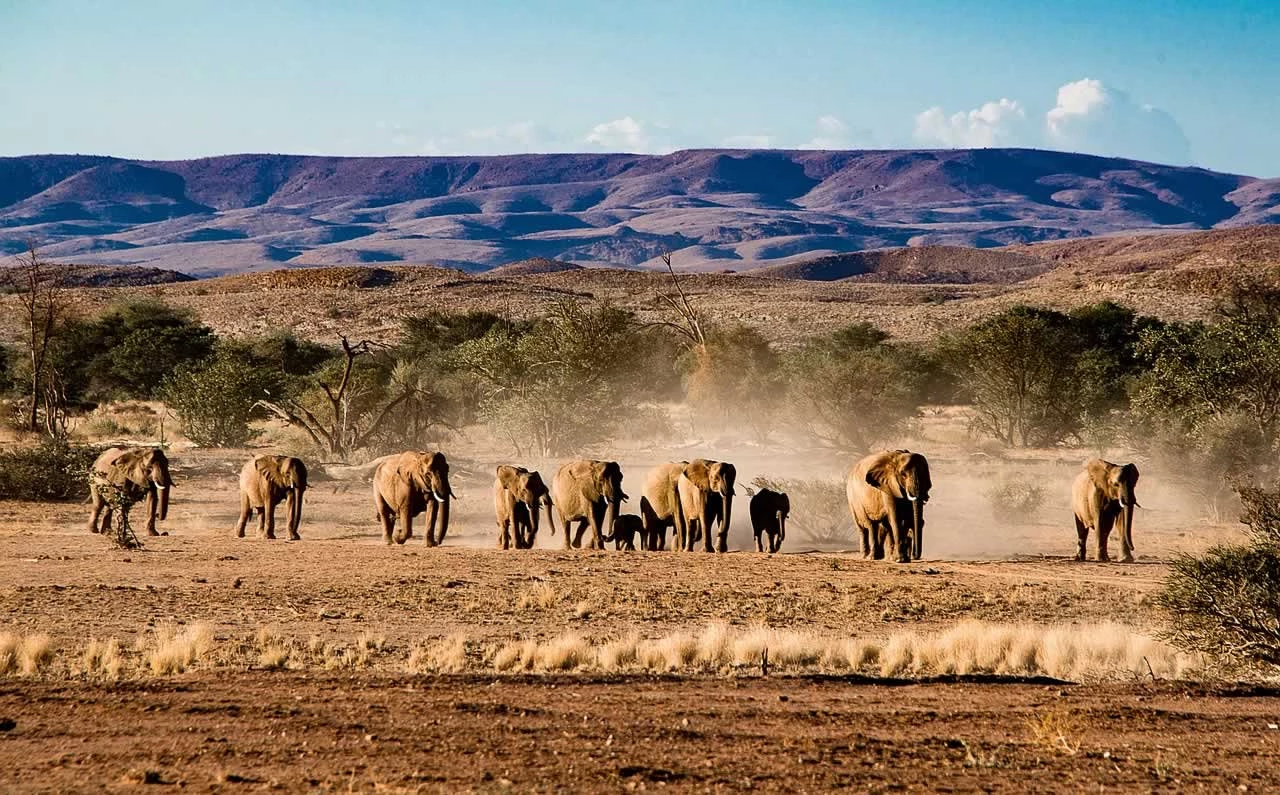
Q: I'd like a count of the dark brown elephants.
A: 2